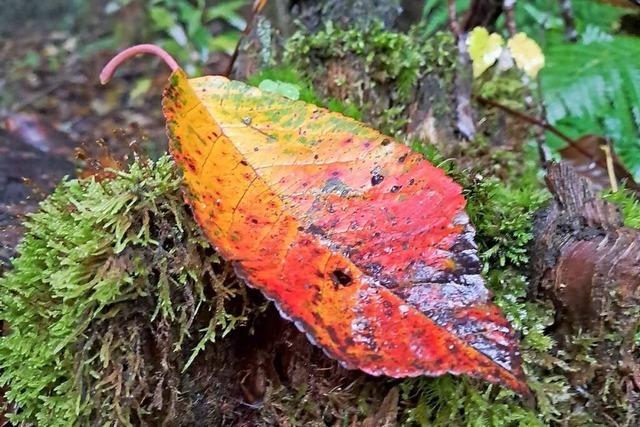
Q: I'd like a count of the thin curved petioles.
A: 1